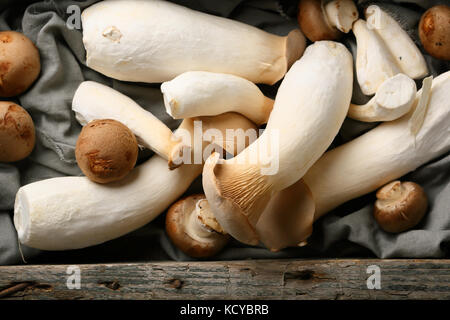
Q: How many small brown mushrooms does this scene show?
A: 7